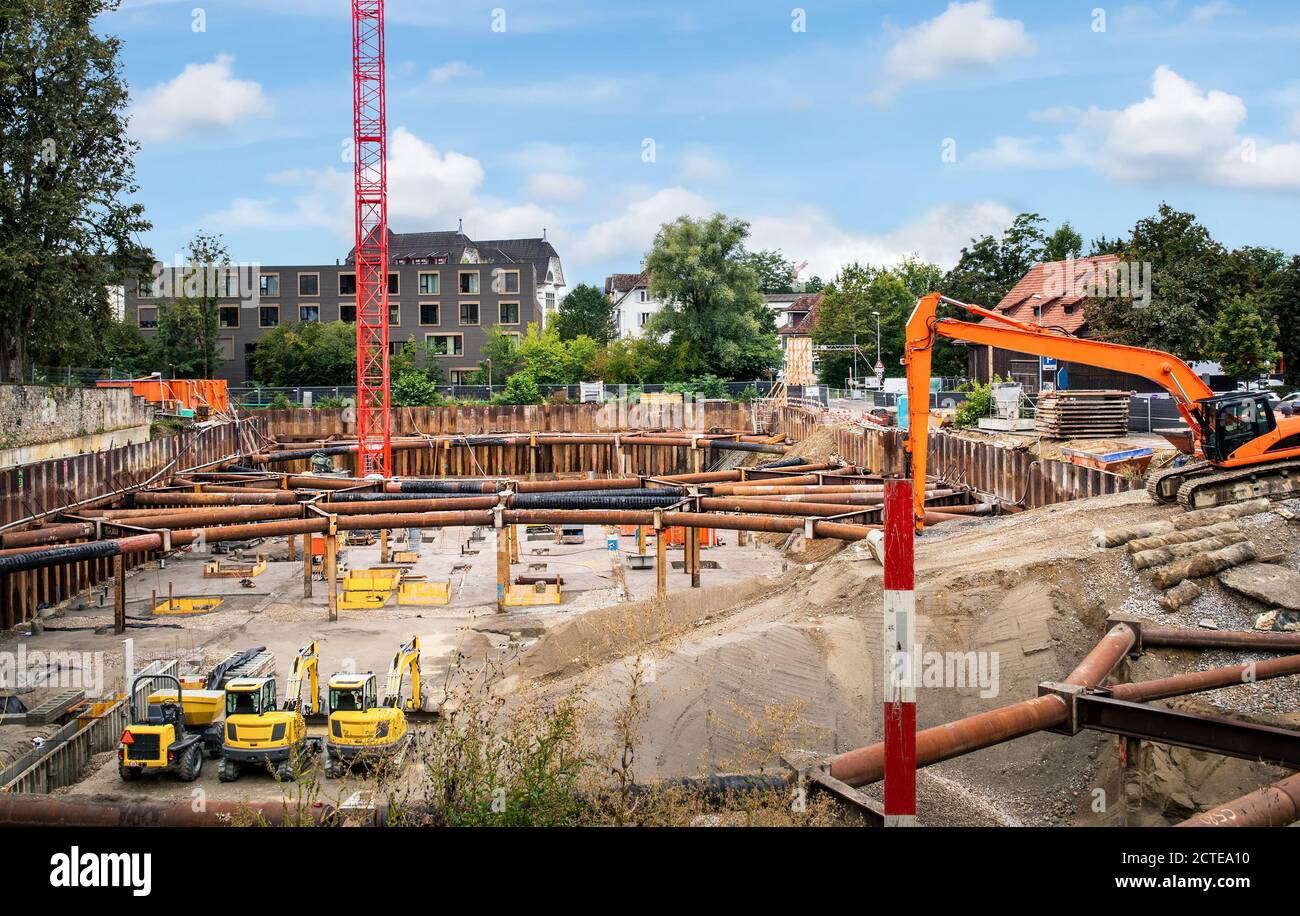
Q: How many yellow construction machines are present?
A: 3